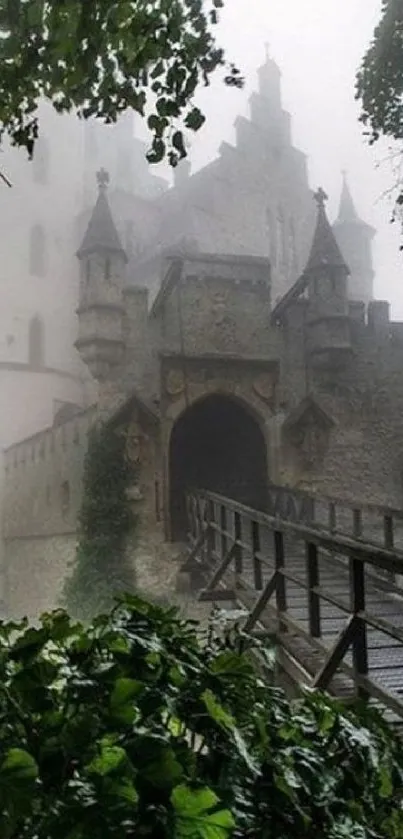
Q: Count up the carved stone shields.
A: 2